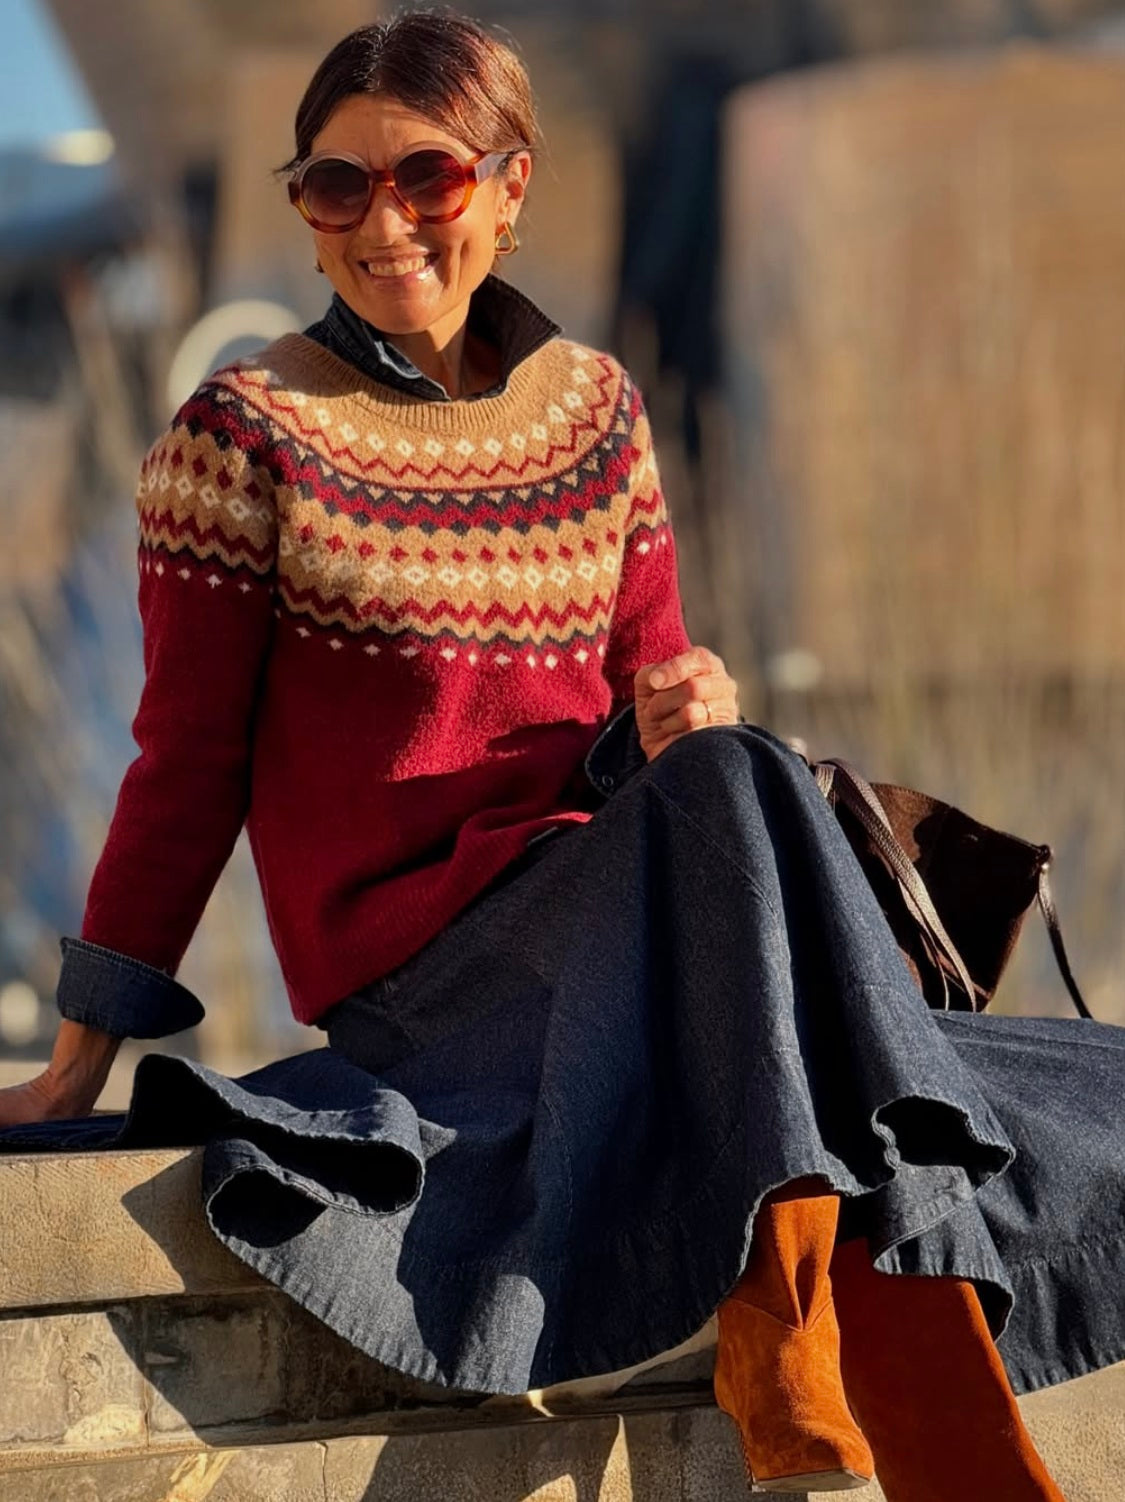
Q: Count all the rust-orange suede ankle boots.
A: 2